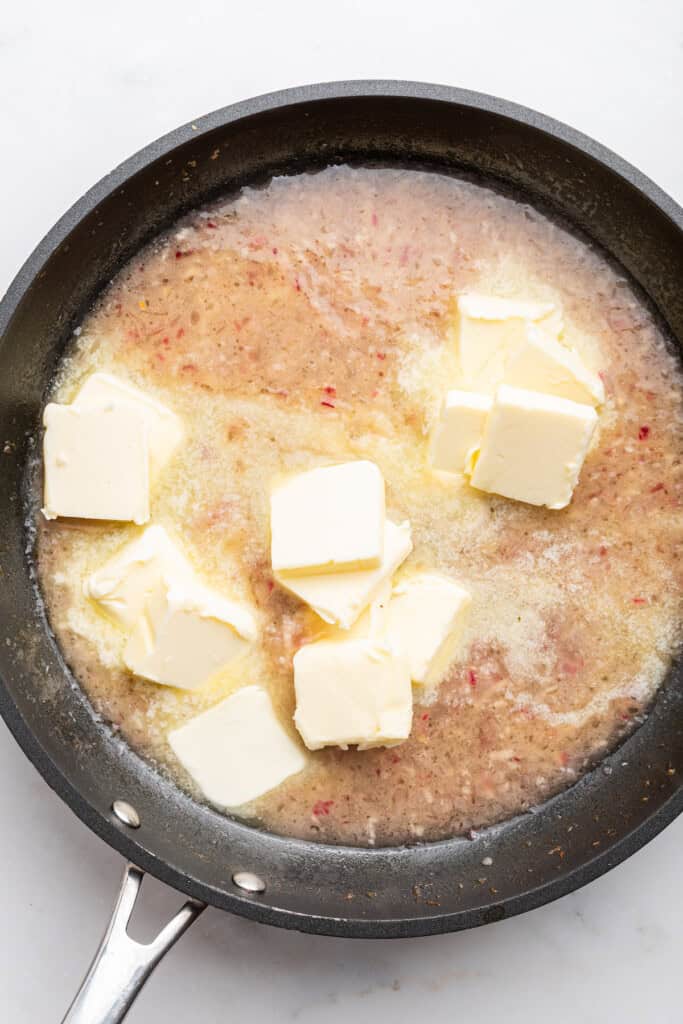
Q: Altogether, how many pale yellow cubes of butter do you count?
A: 13